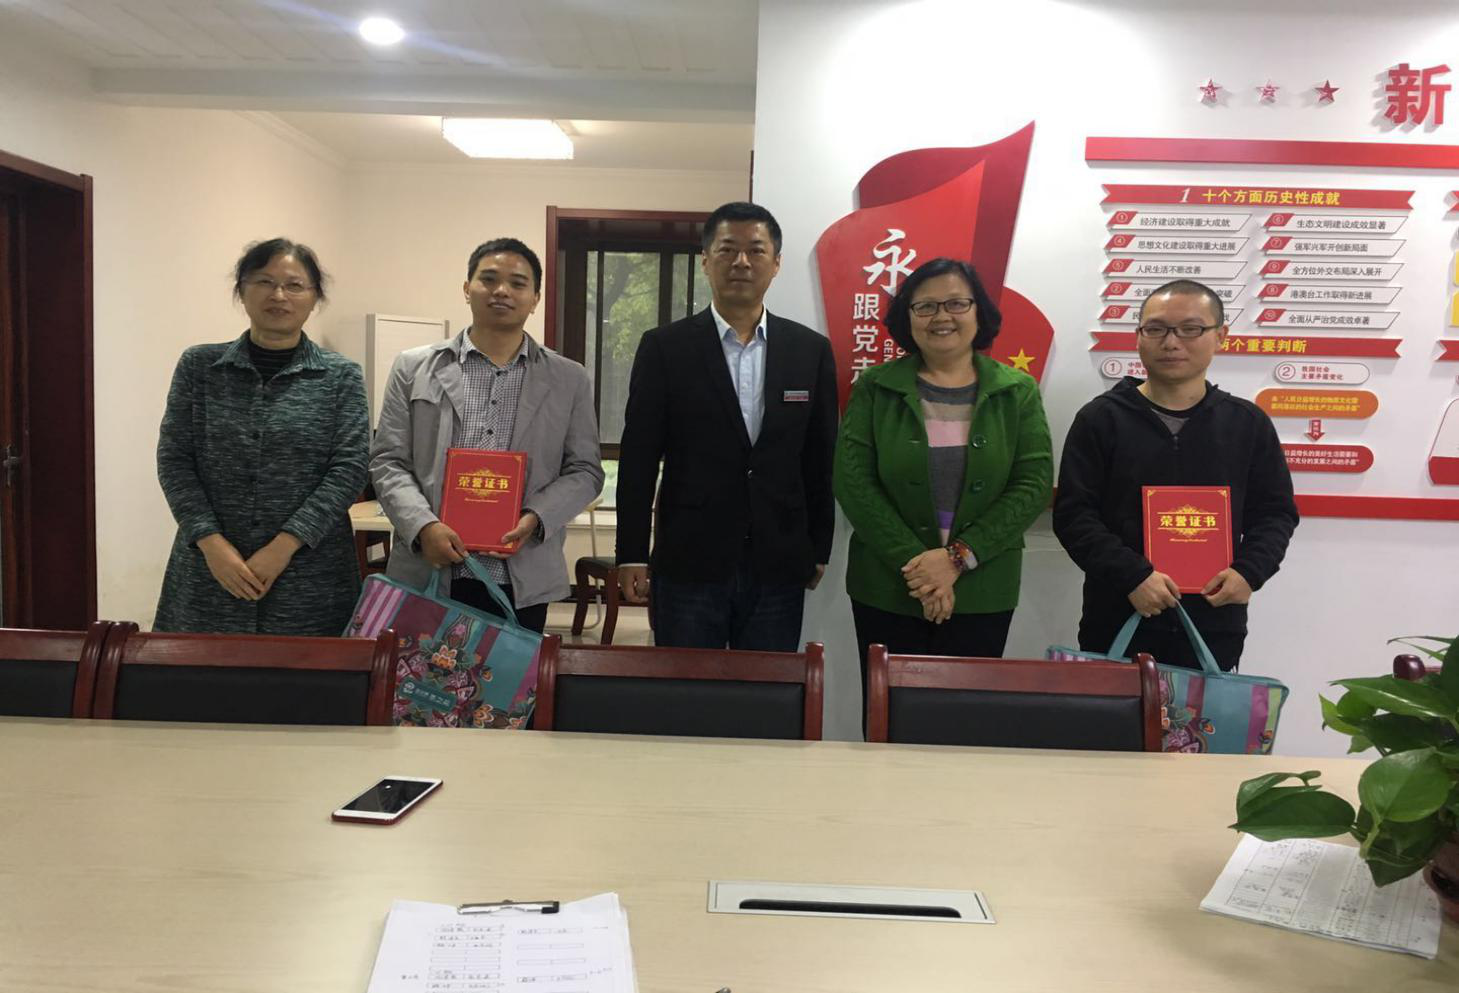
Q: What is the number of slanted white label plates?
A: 10